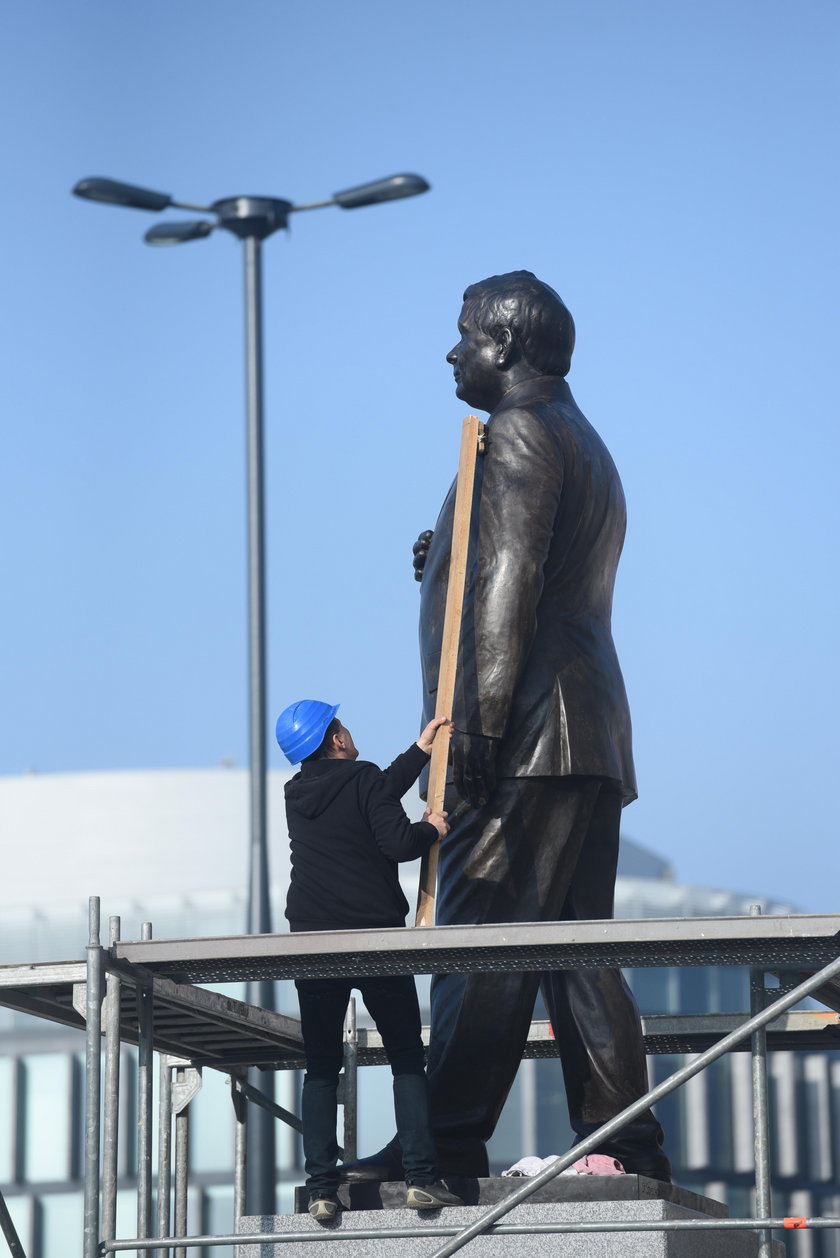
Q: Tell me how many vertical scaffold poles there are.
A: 8